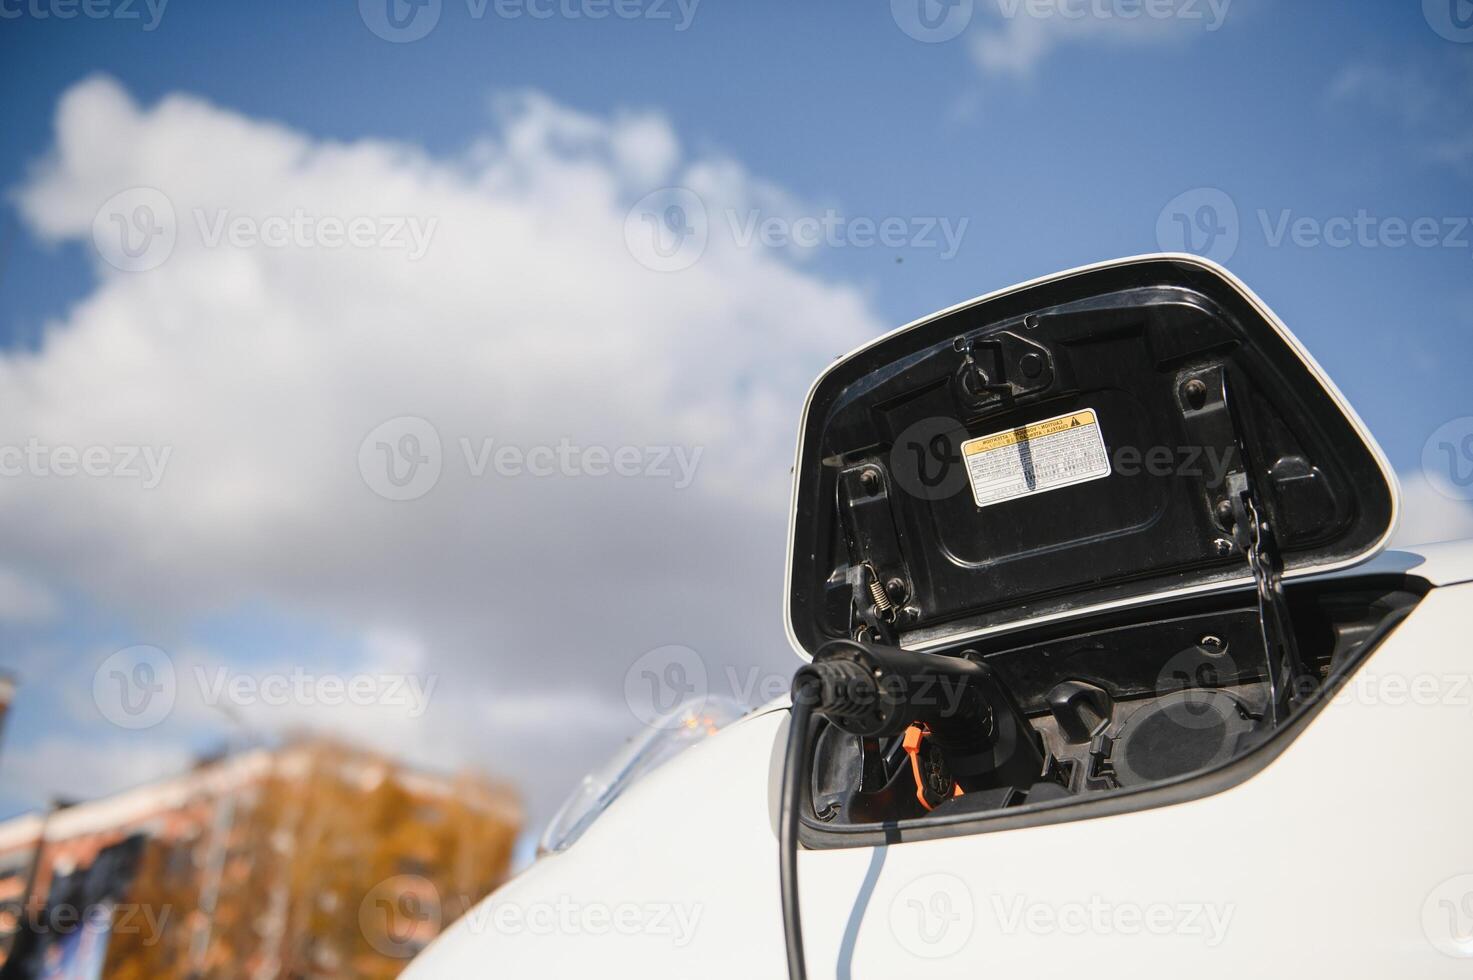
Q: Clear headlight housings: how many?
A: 1